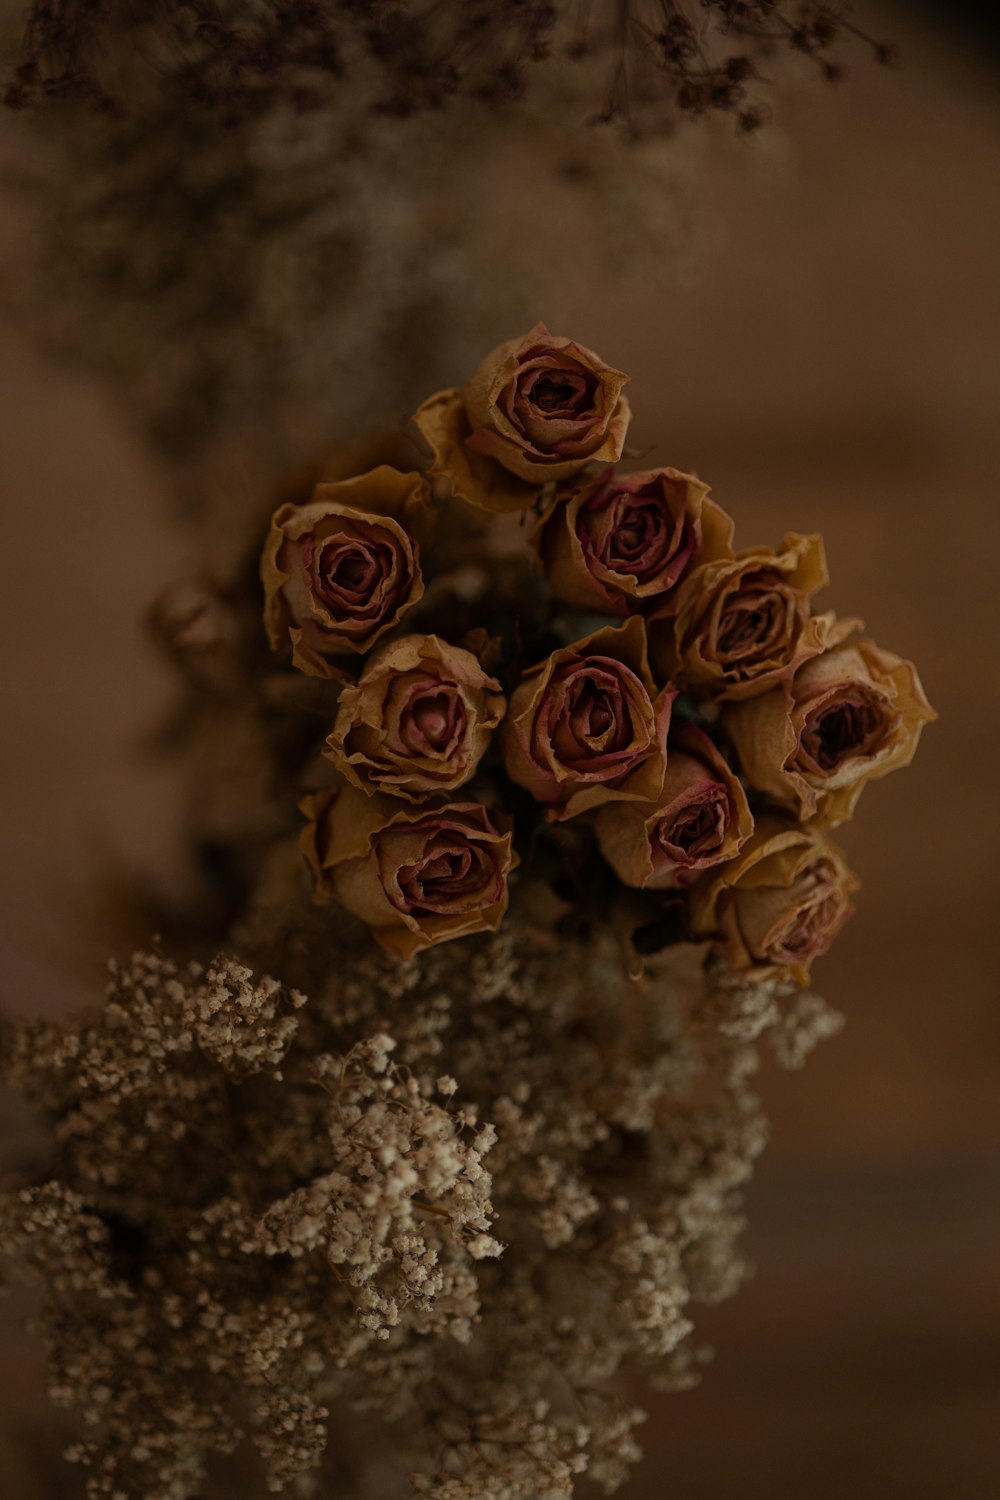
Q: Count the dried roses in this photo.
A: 10